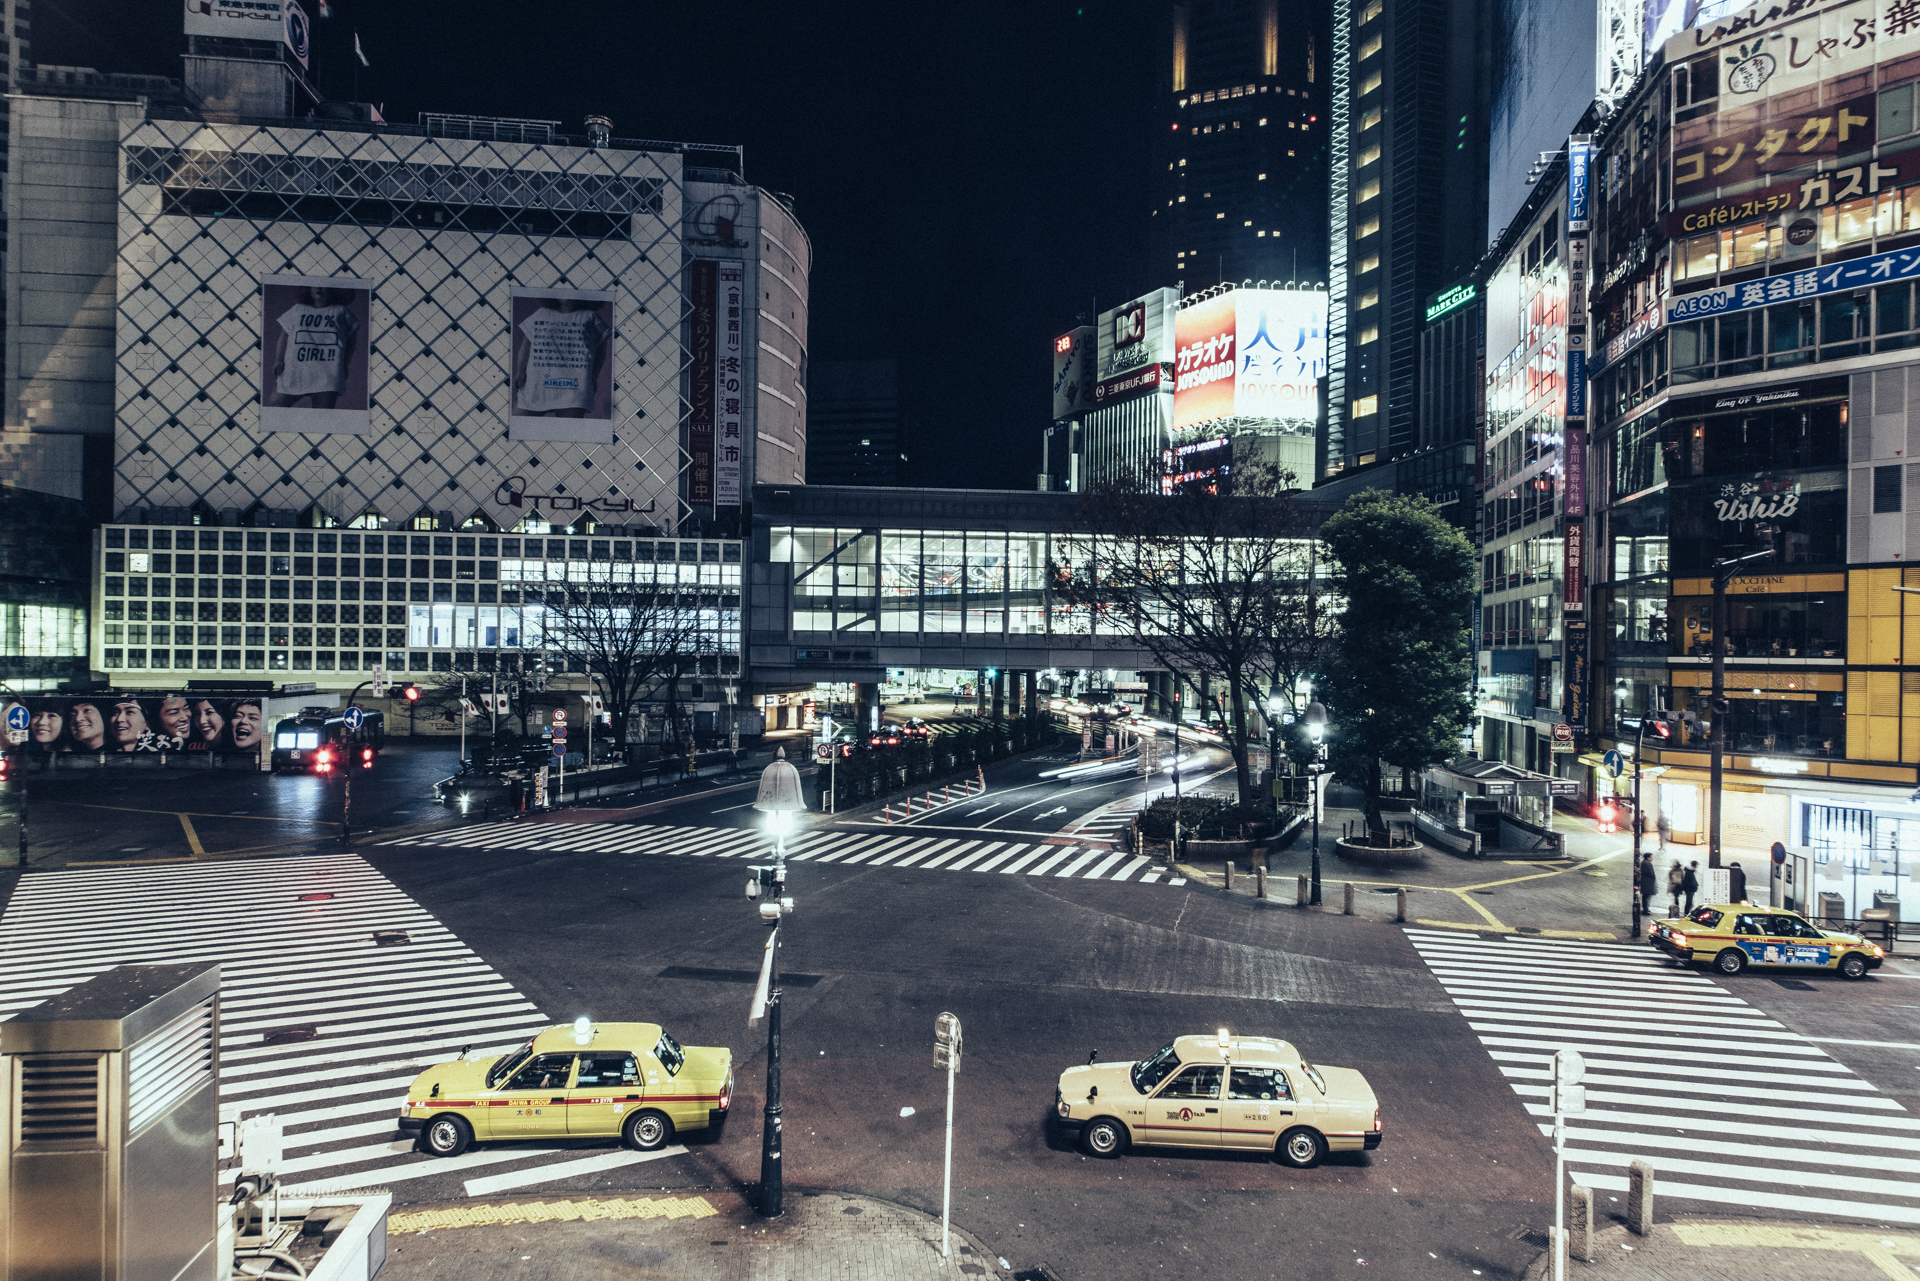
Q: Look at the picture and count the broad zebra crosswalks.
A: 3